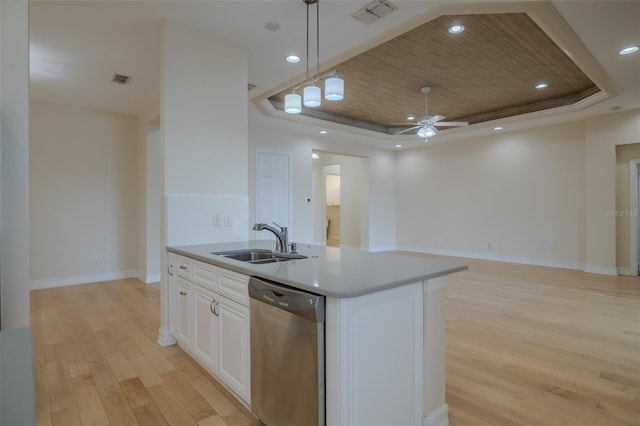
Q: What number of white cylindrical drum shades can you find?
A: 3